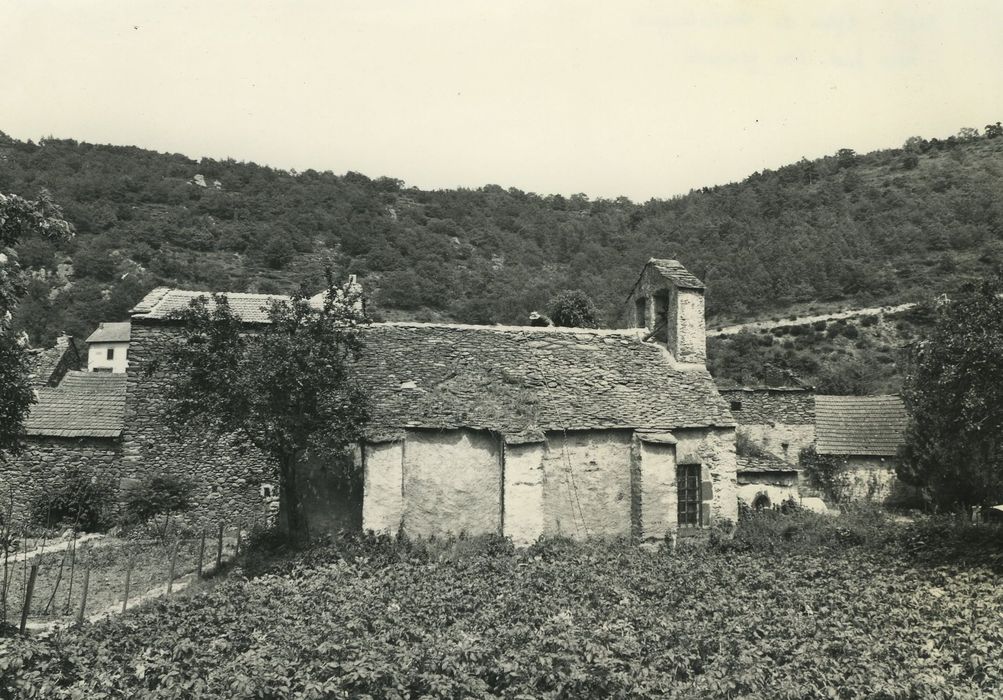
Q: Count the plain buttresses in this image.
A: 3